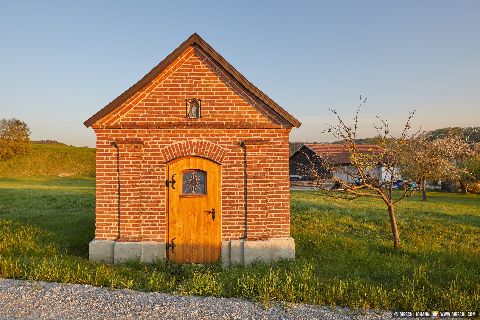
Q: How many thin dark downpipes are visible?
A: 2